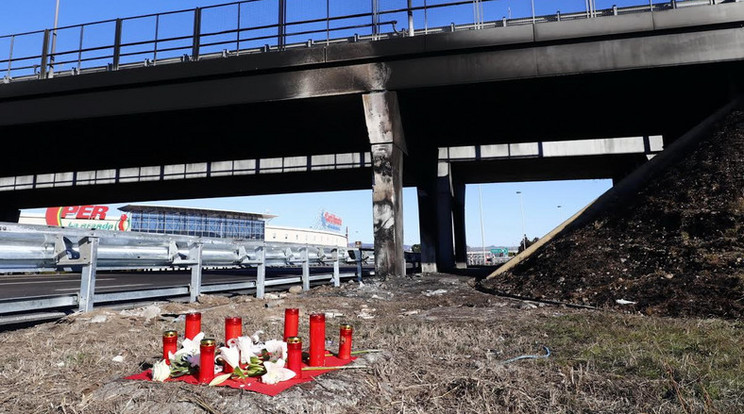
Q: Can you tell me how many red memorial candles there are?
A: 8